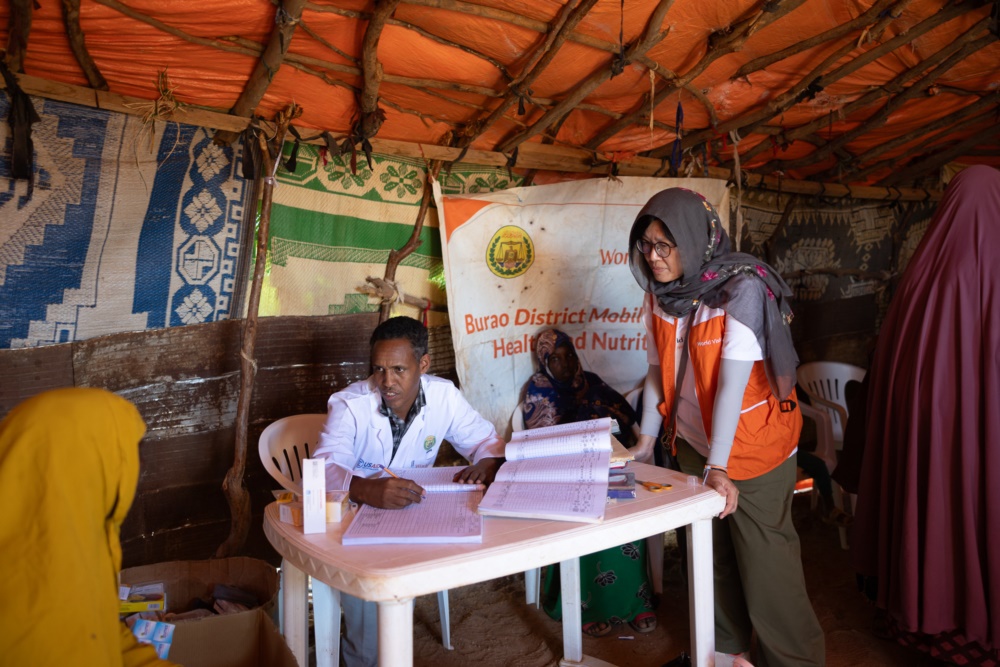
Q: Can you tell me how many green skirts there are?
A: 1